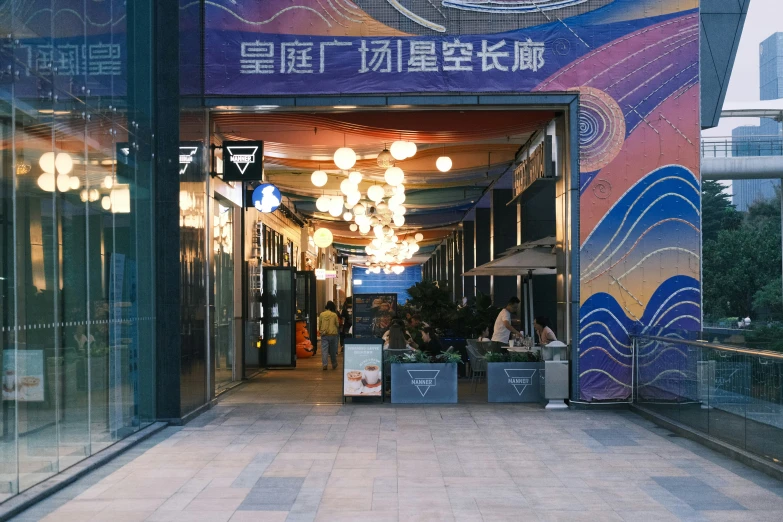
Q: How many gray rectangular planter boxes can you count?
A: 2